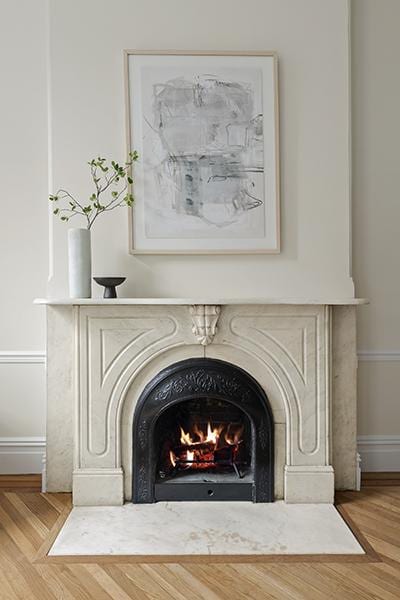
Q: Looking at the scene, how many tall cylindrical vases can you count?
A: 1